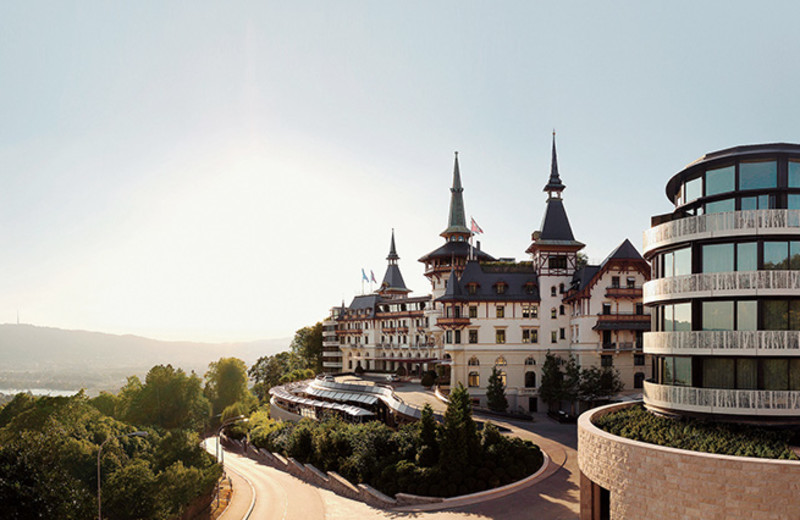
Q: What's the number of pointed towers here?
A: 3